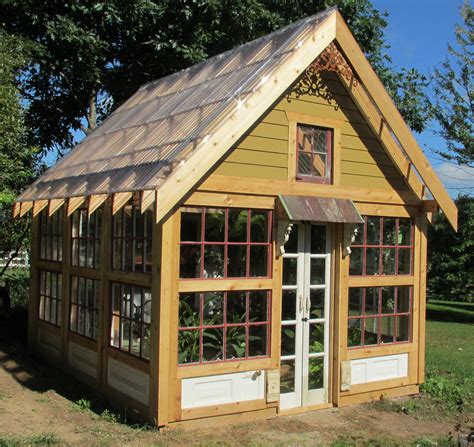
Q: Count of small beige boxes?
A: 2